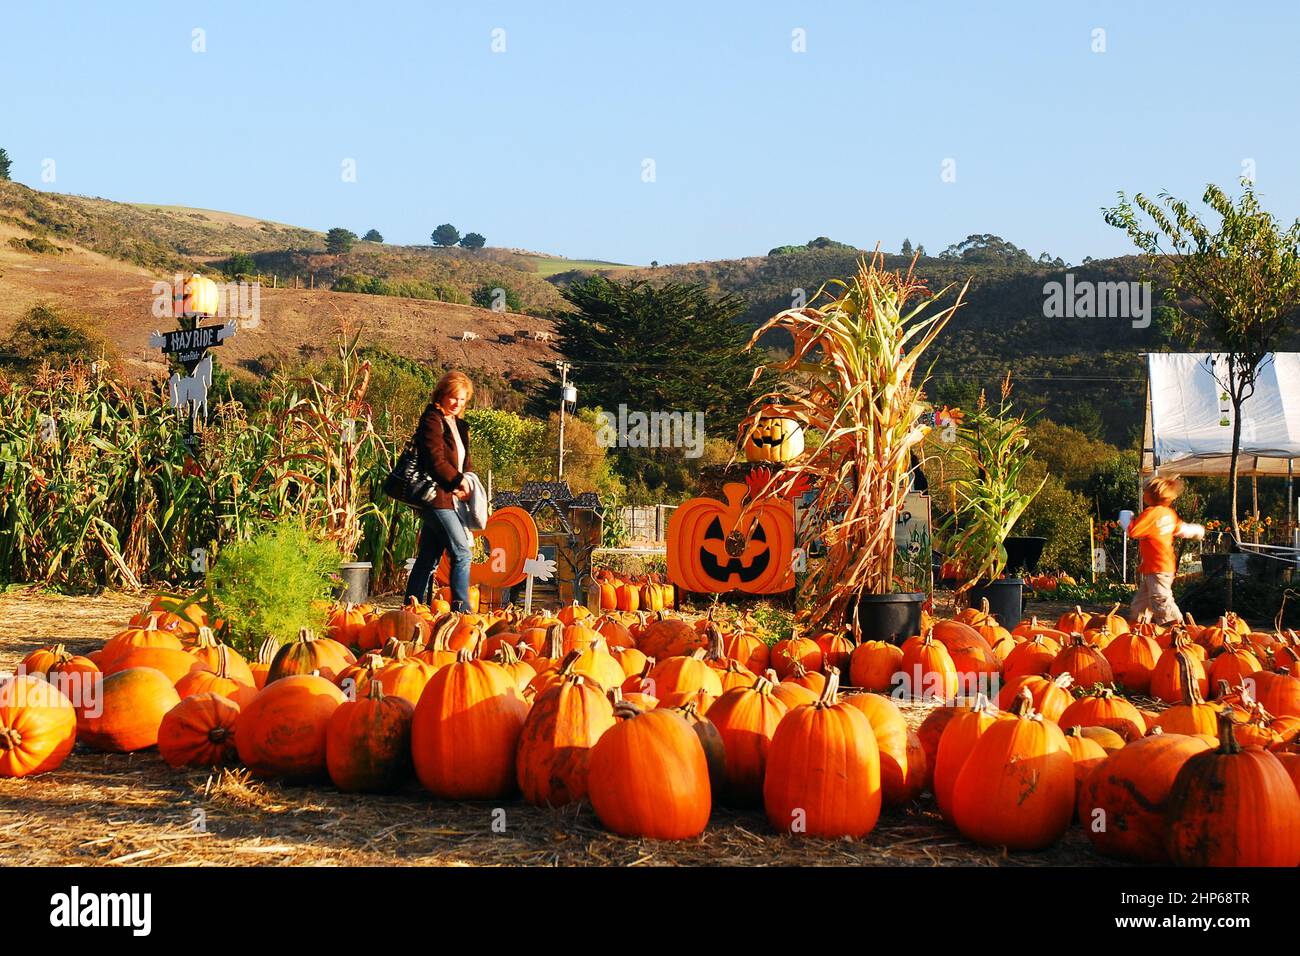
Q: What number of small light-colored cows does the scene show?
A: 2